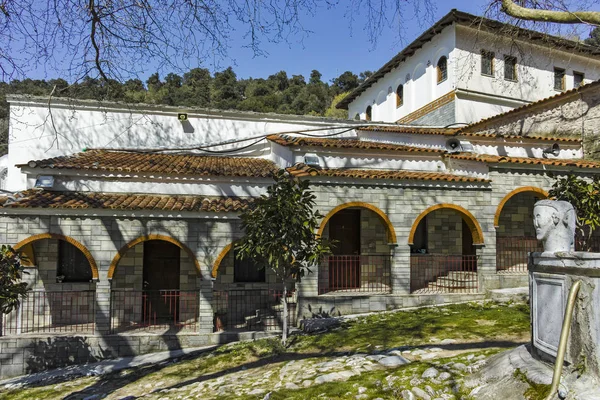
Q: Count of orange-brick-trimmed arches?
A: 6